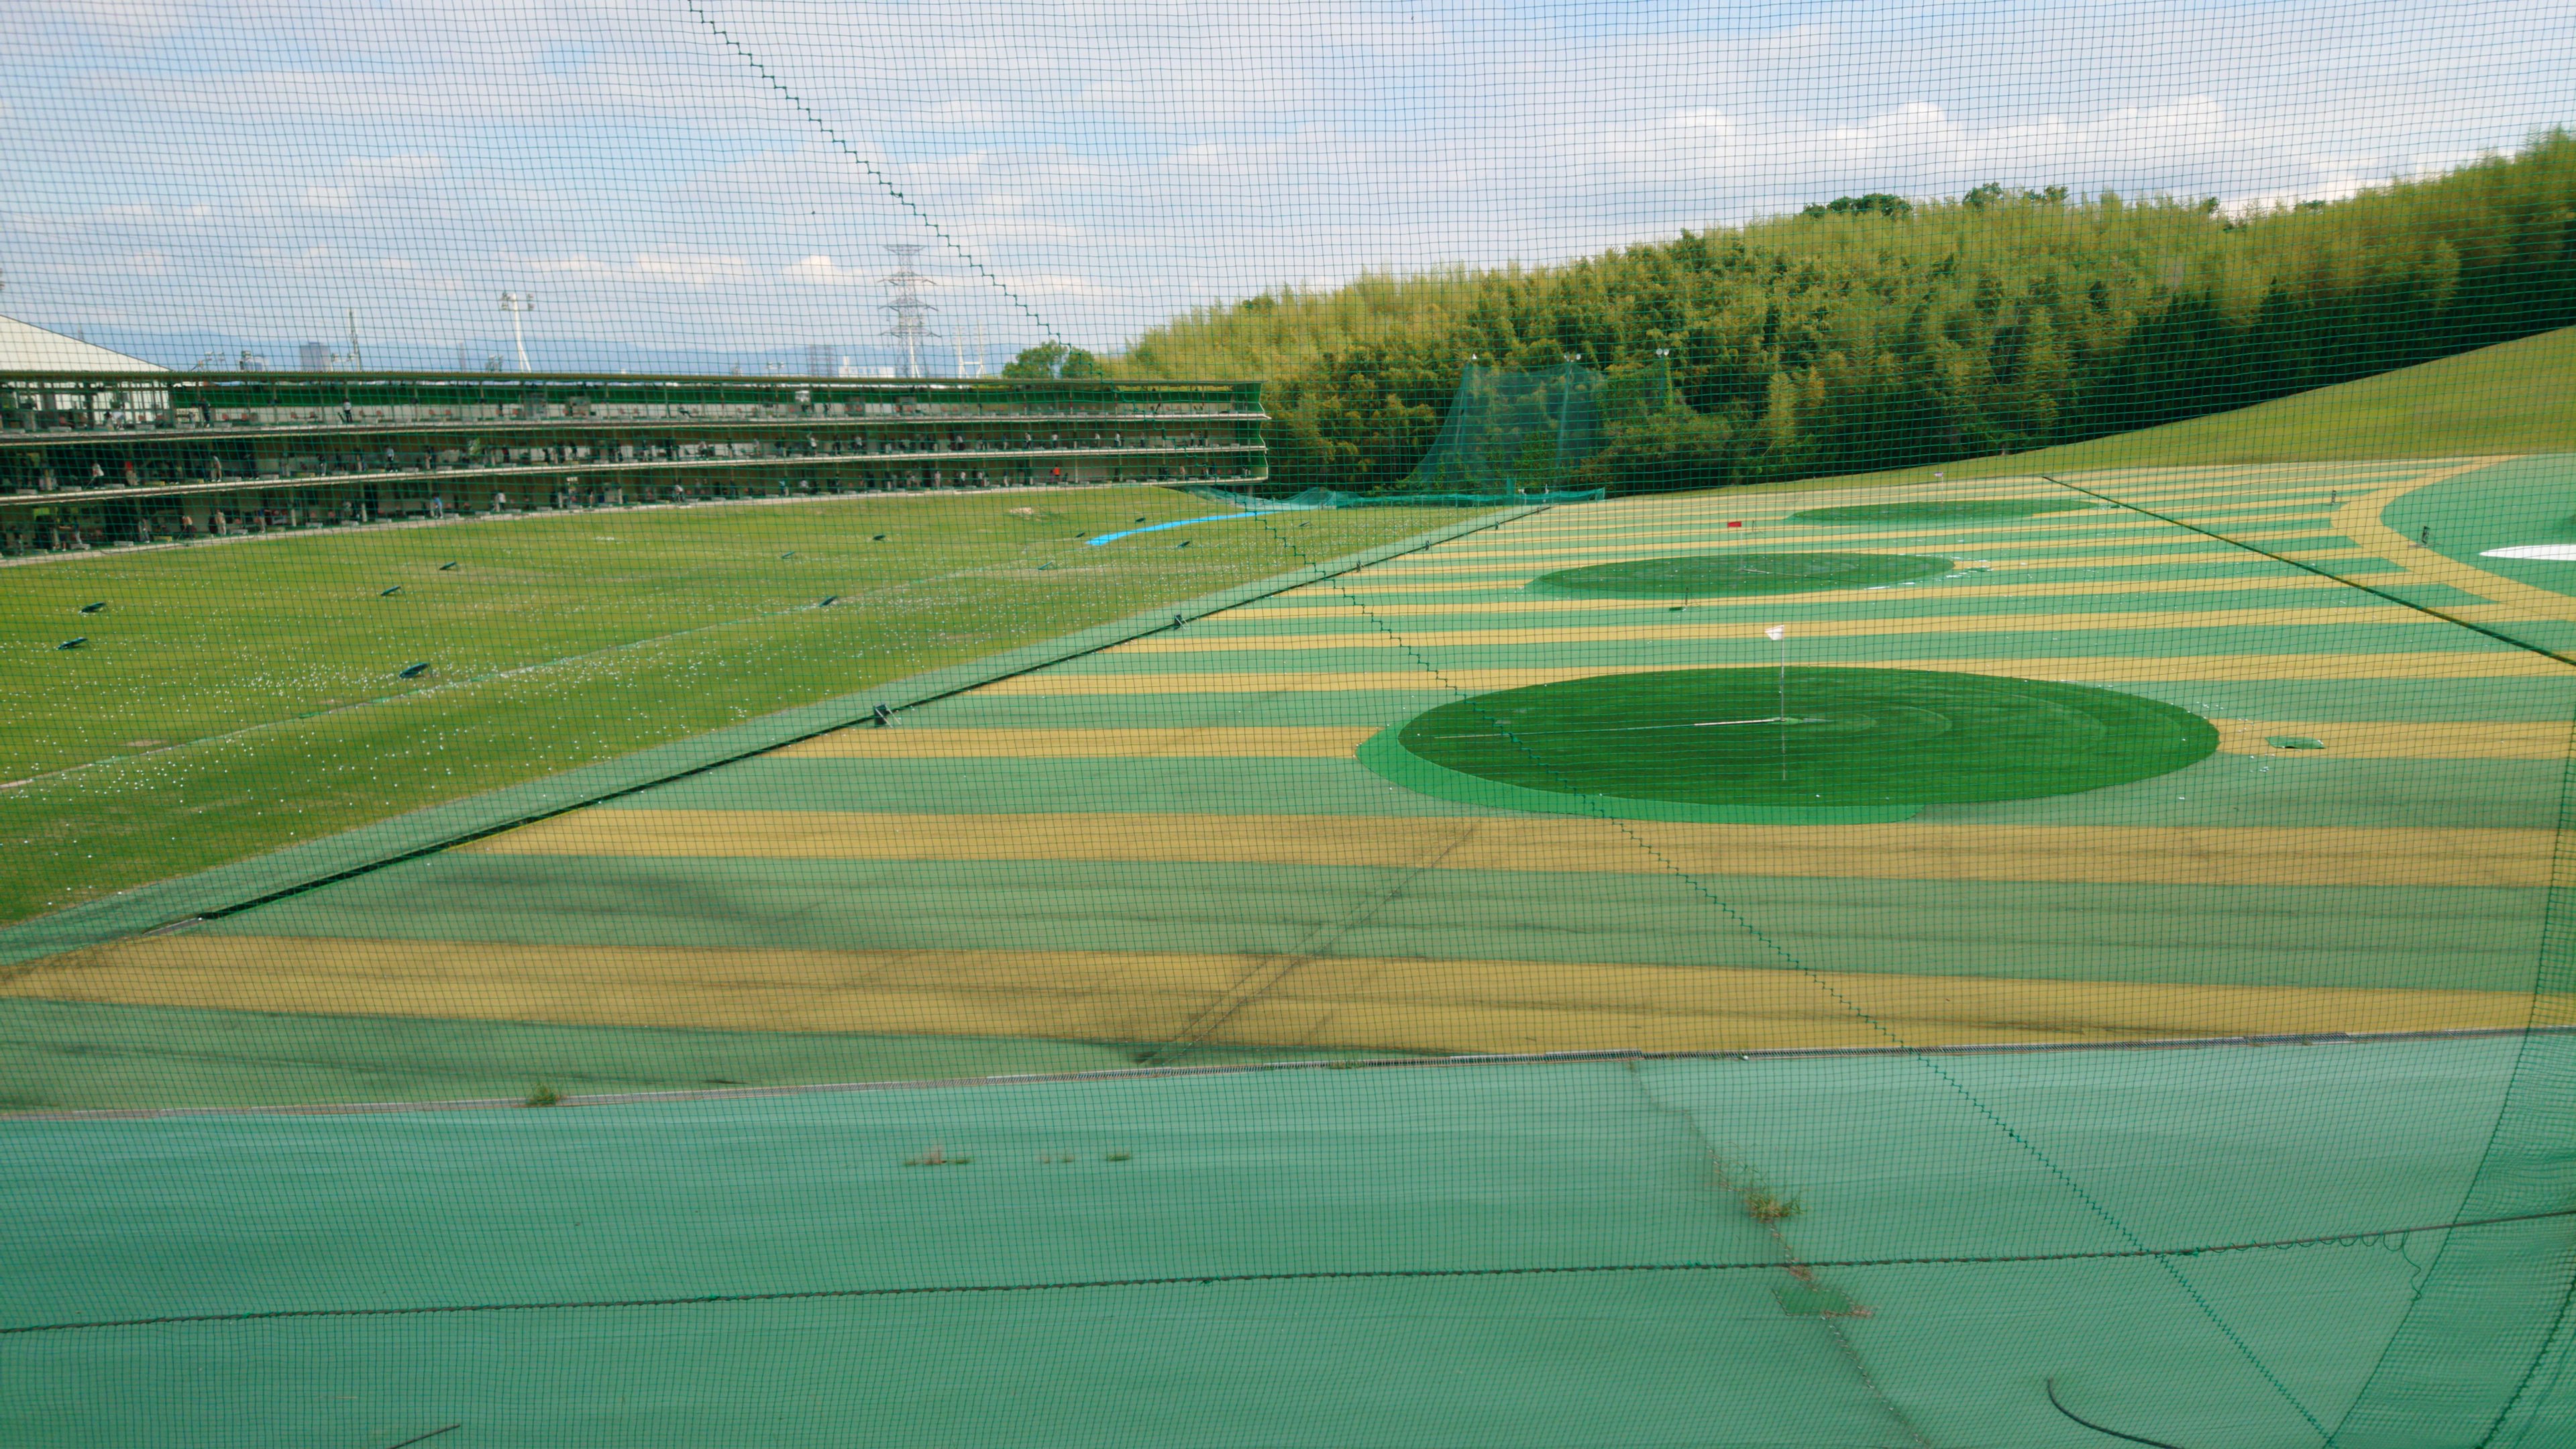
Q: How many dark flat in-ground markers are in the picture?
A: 13